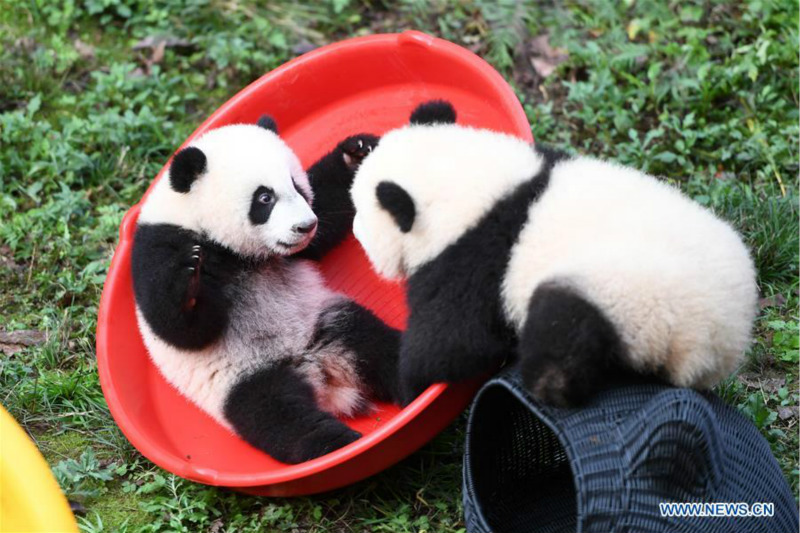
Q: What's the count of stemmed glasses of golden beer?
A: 0